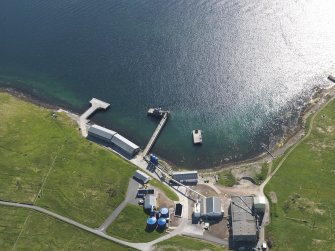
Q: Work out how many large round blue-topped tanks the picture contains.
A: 3